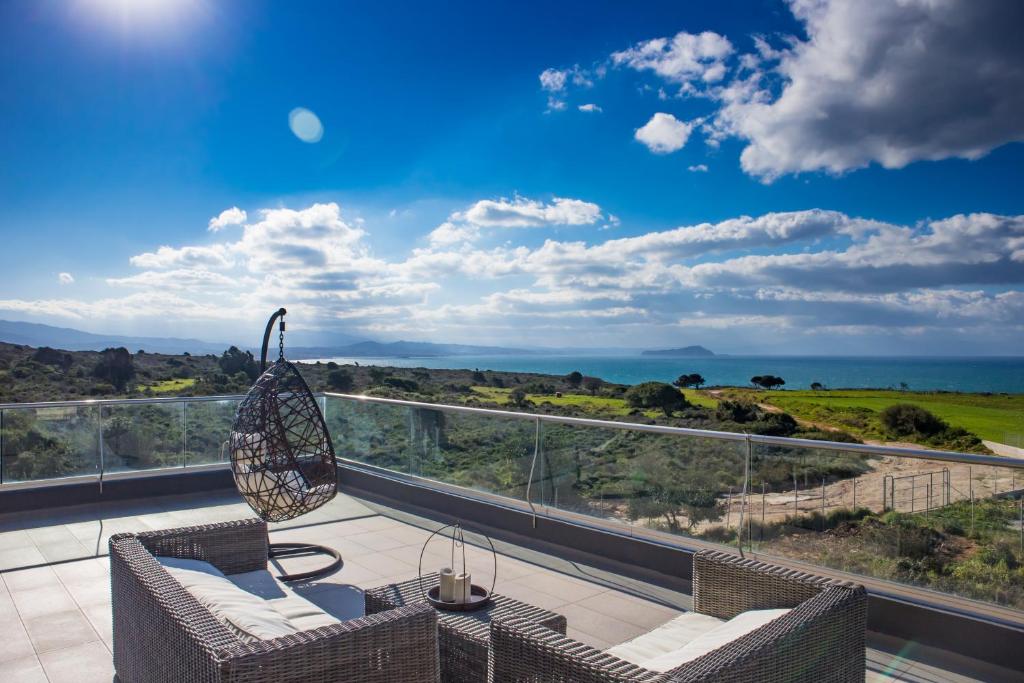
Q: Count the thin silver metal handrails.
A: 2